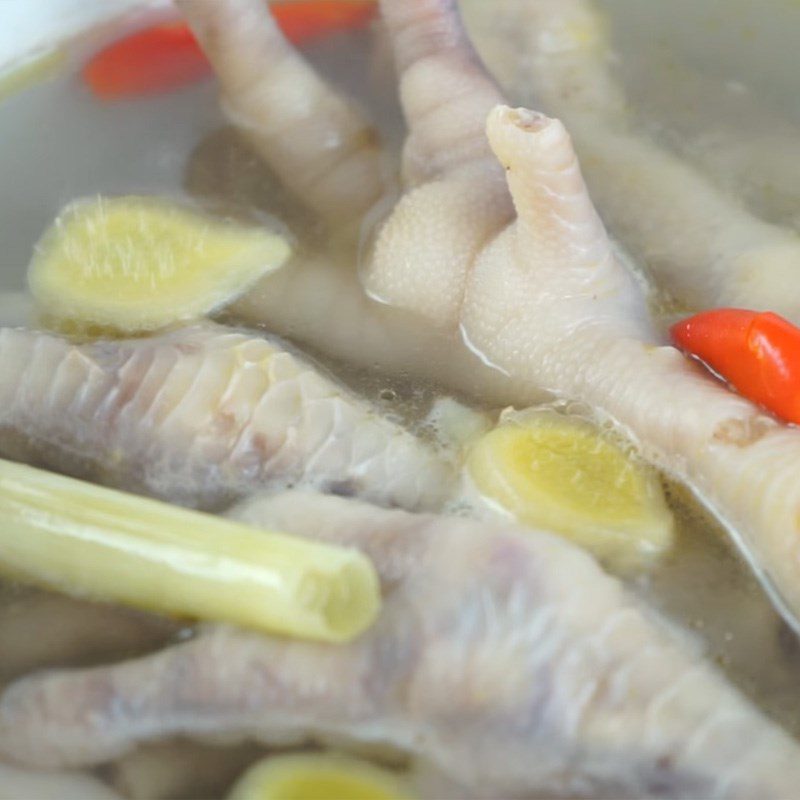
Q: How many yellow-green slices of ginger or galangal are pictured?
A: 3